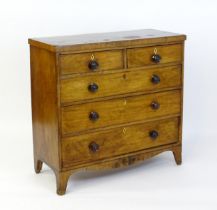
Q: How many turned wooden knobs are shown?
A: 8